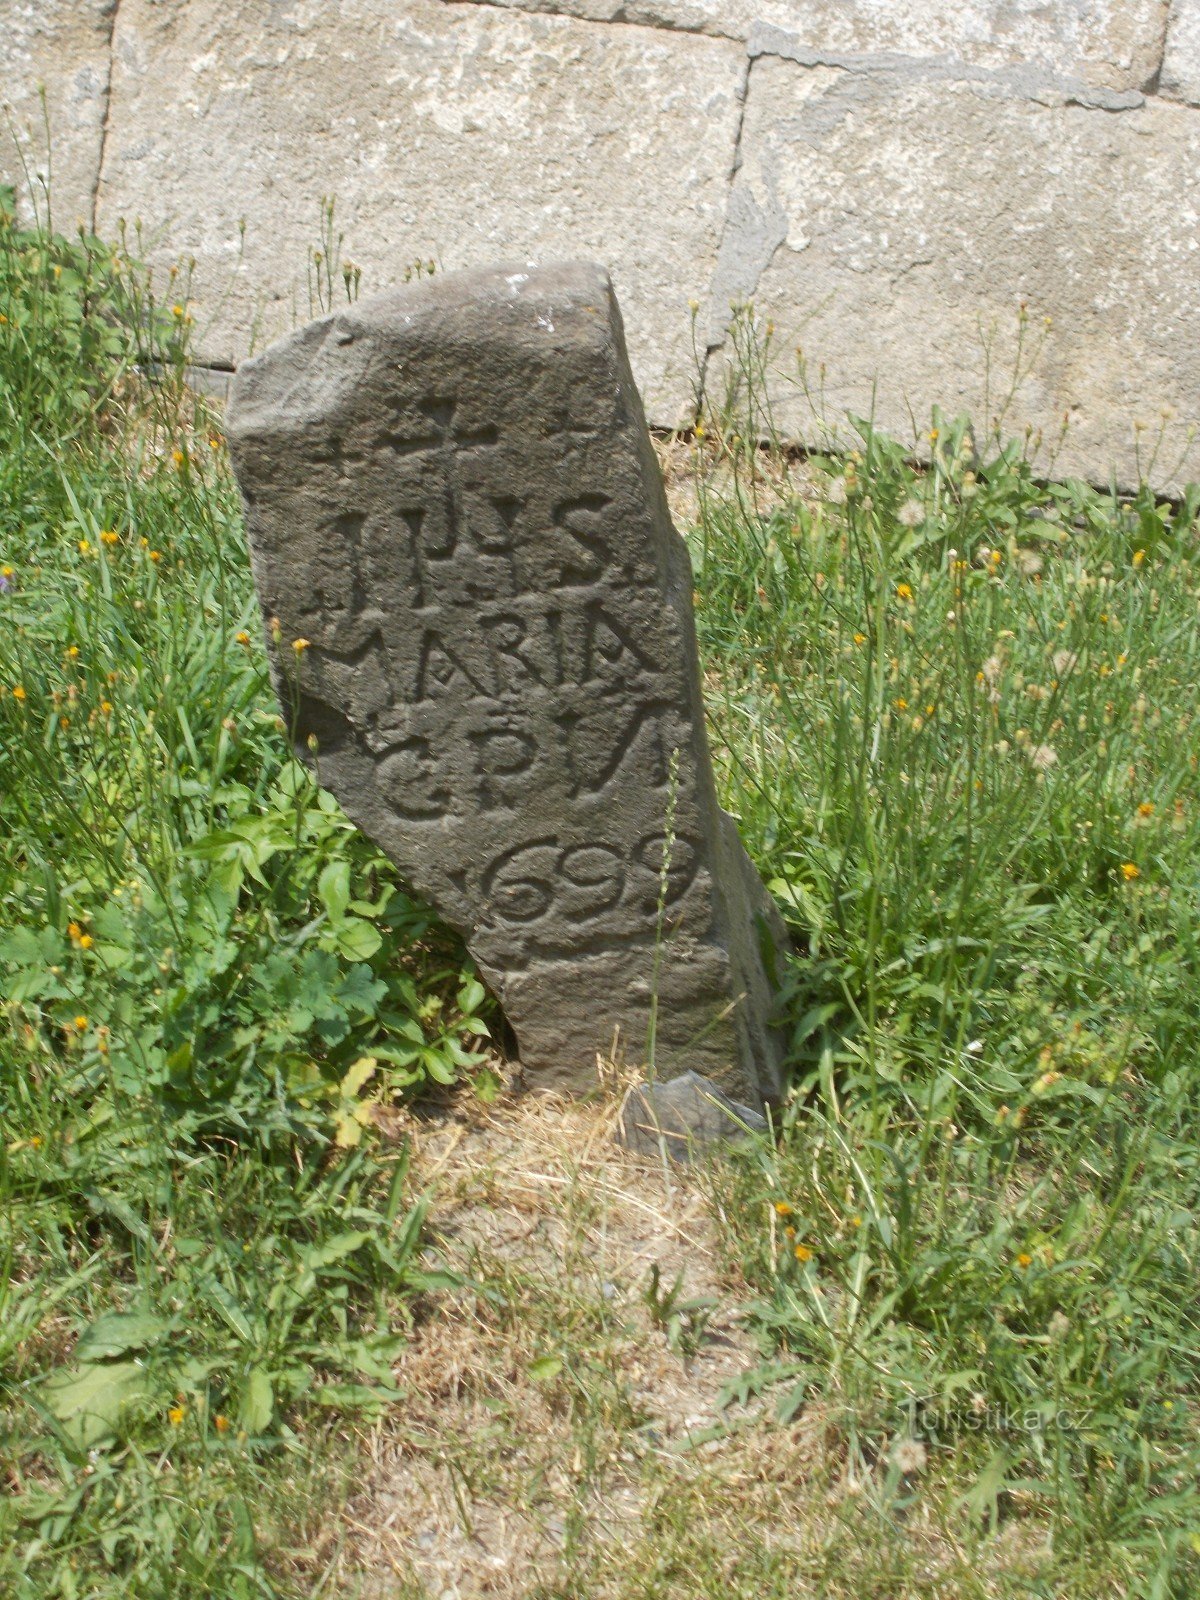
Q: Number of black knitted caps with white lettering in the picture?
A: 0